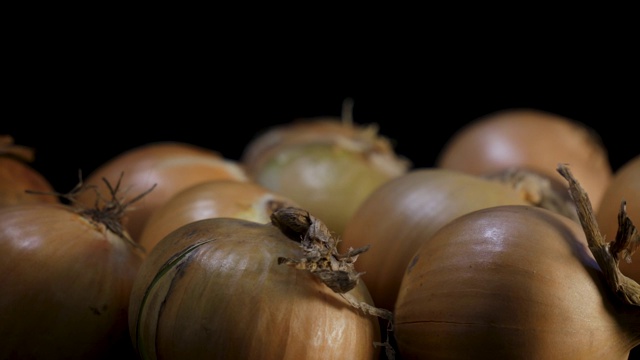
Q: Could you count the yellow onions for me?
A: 10